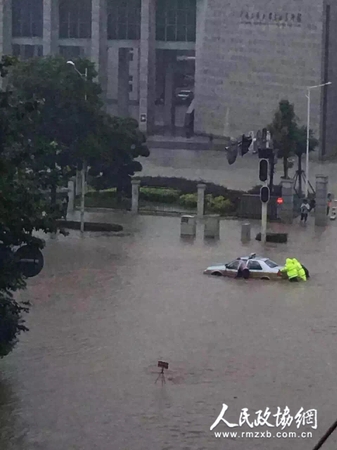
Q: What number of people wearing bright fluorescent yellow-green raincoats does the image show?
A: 2